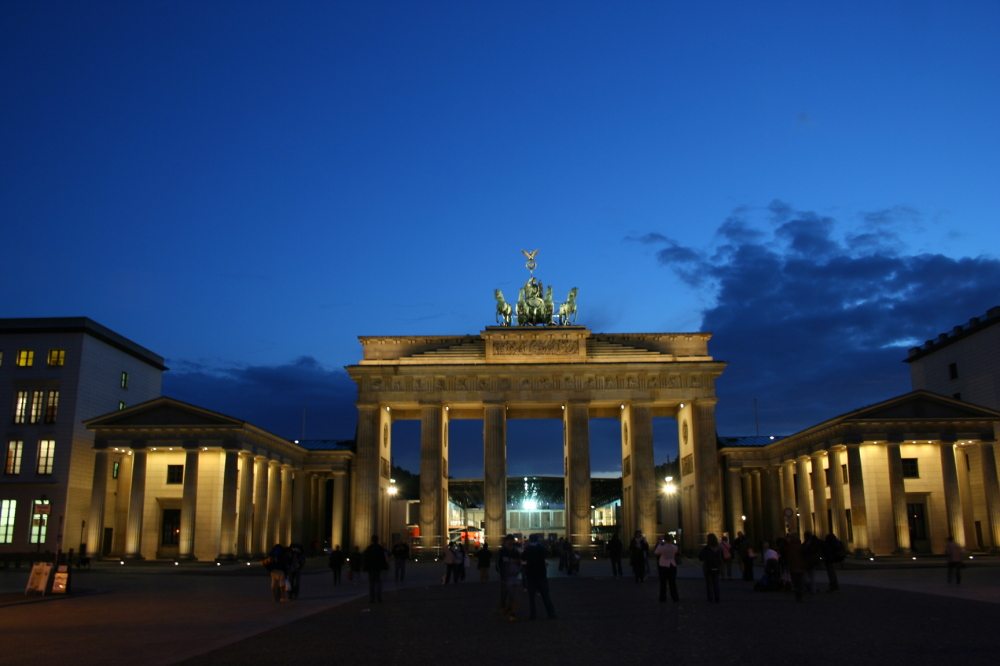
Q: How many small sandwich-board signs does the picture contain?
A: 2